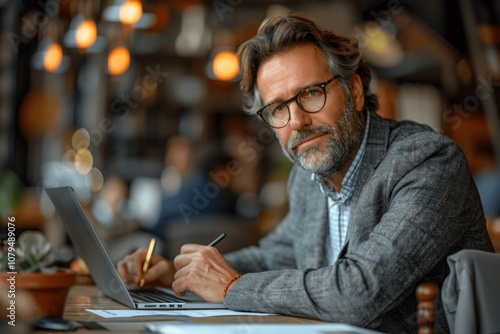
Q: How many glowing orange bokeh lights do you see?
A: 5